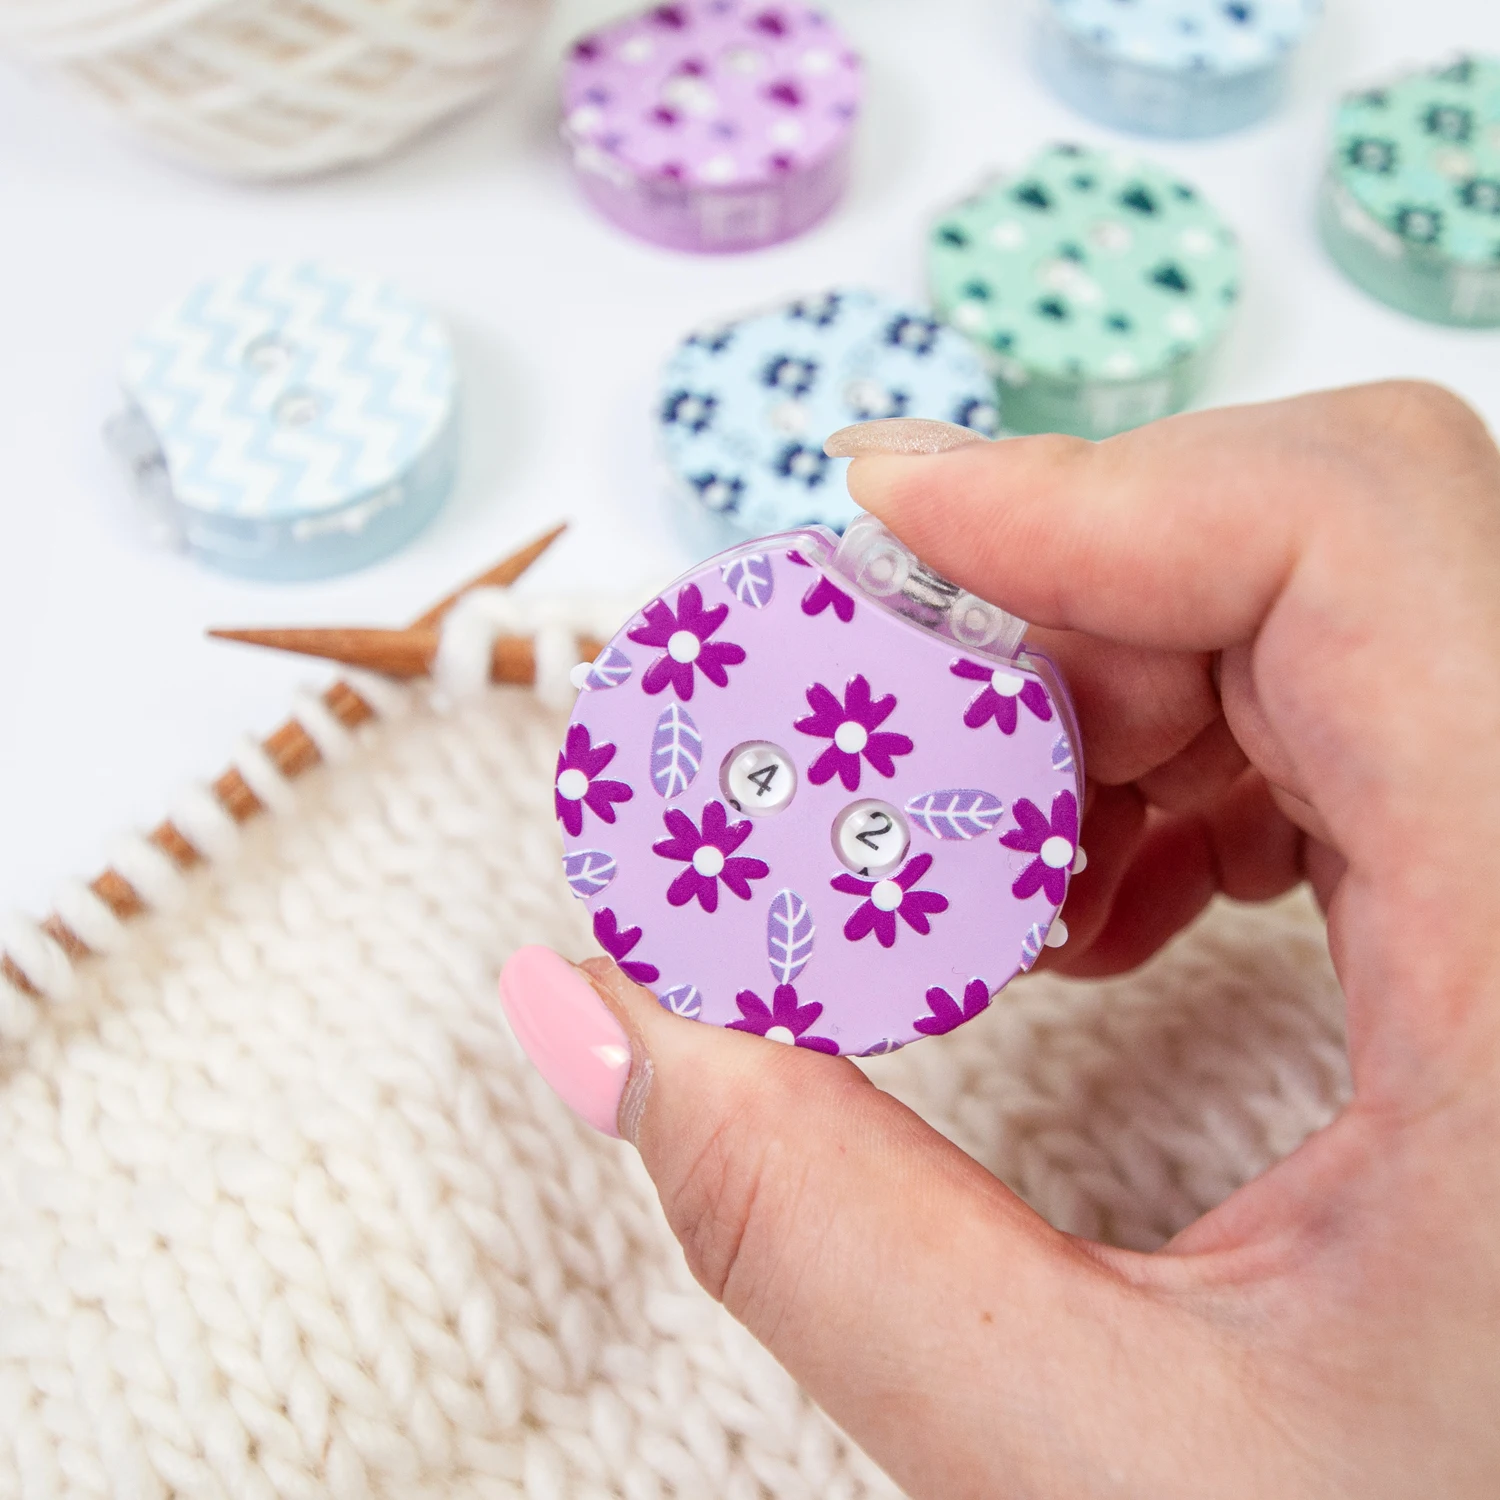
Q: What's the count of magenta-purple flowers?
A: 11